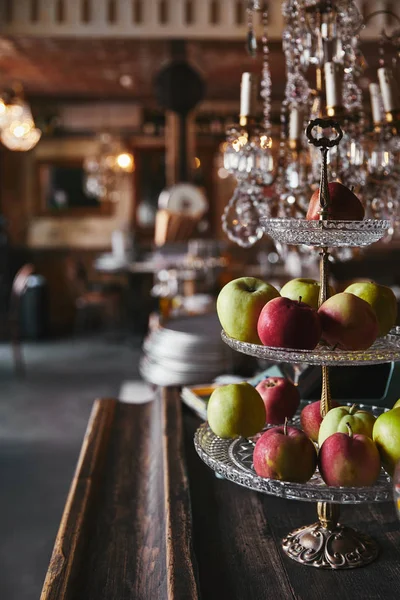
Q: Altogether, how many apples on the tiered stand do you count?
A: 14